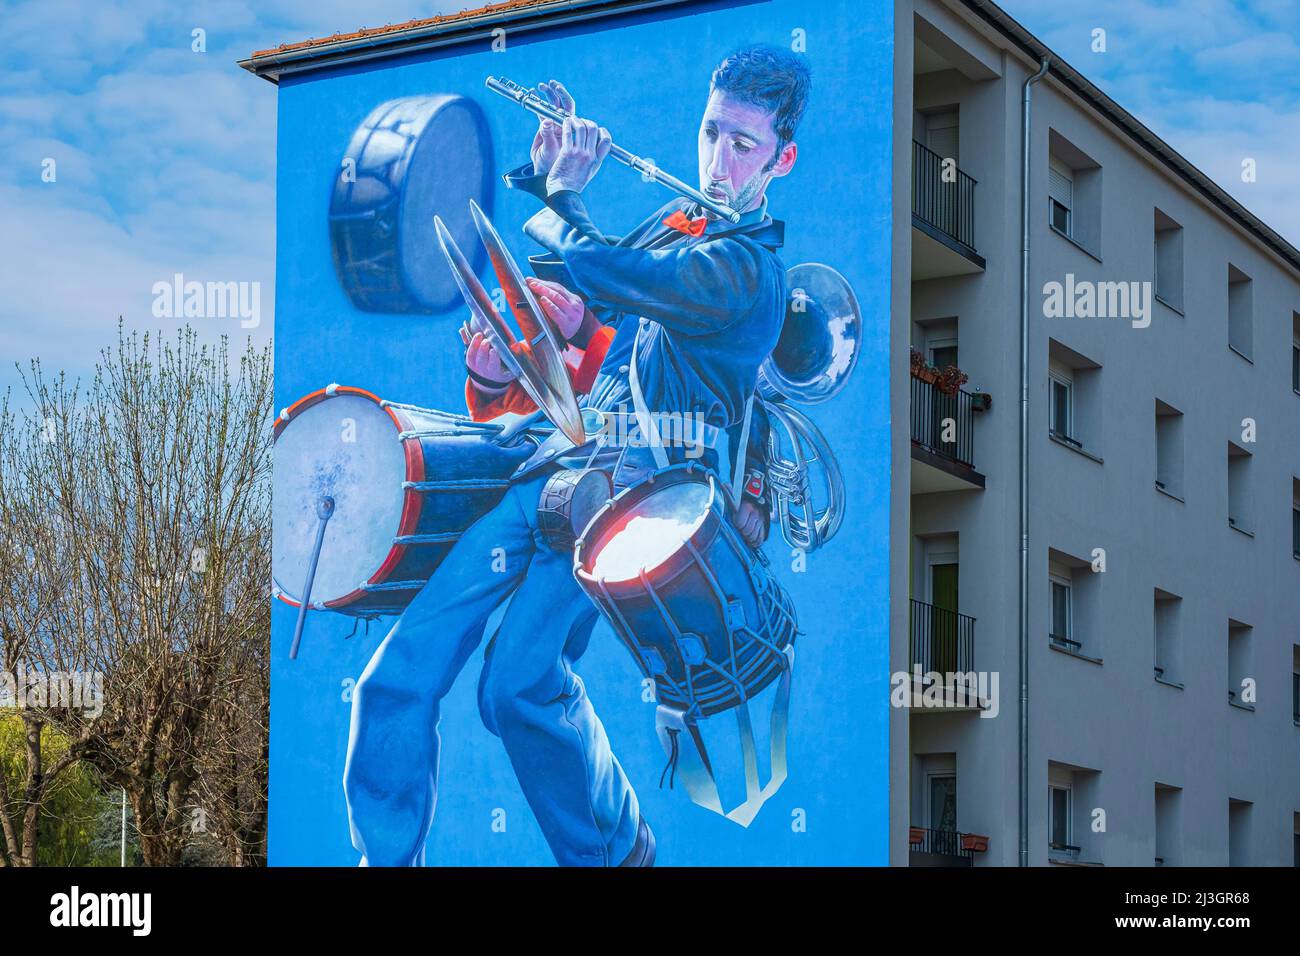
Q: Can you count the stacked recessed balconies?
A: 4